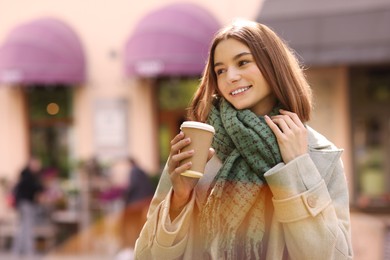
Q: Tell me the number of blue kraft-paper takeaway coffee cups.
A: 0